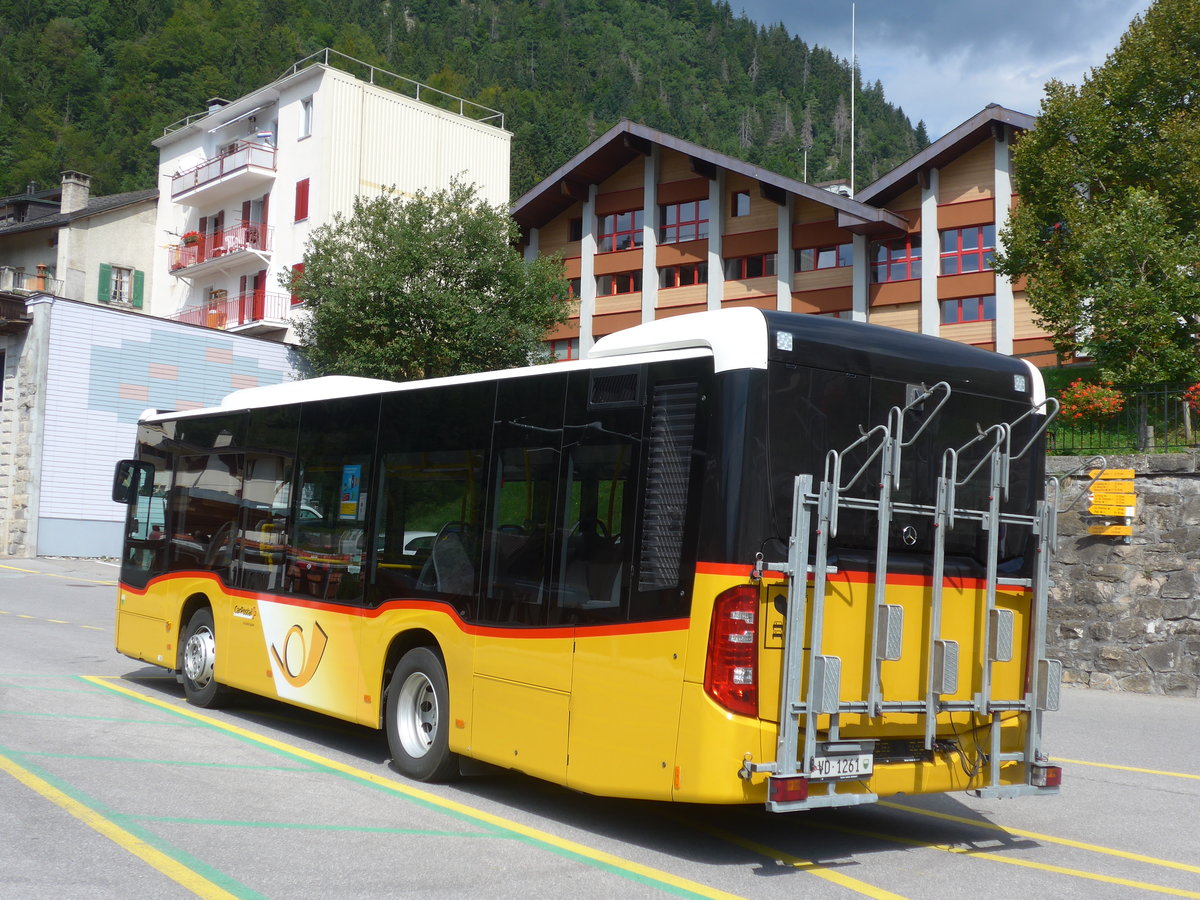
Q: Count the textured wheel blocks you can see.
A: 5